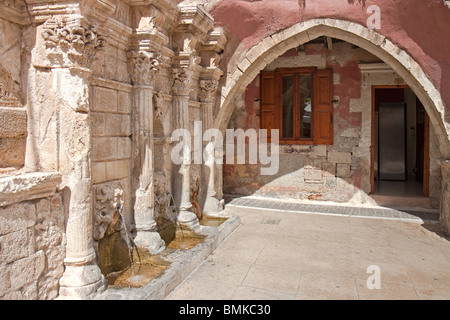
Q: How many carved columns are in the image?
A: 4